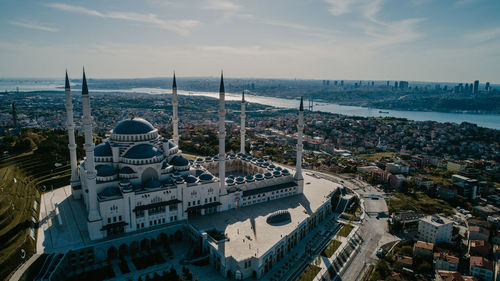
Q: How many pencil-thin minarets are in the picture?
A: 6